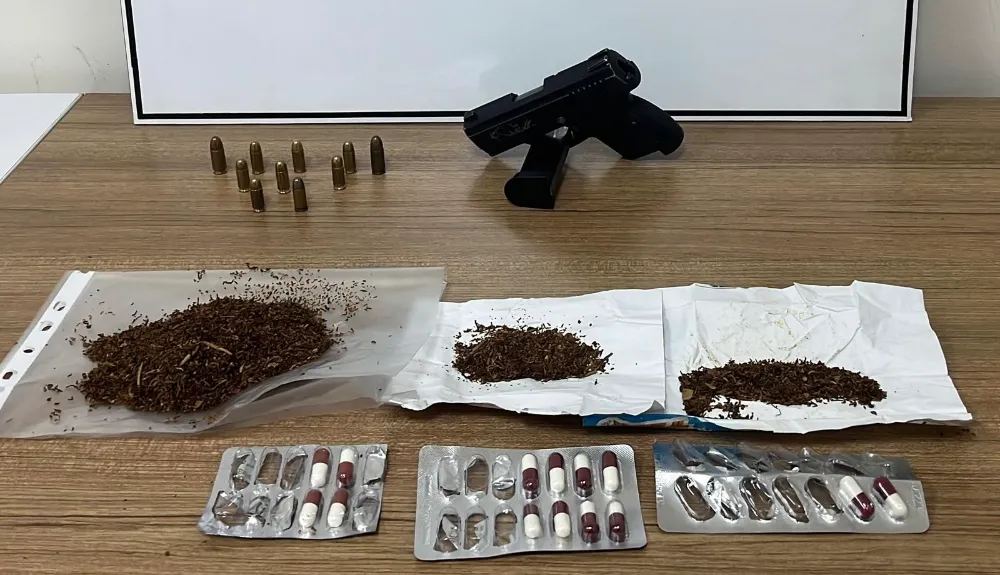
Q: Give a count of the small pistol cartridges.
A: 10